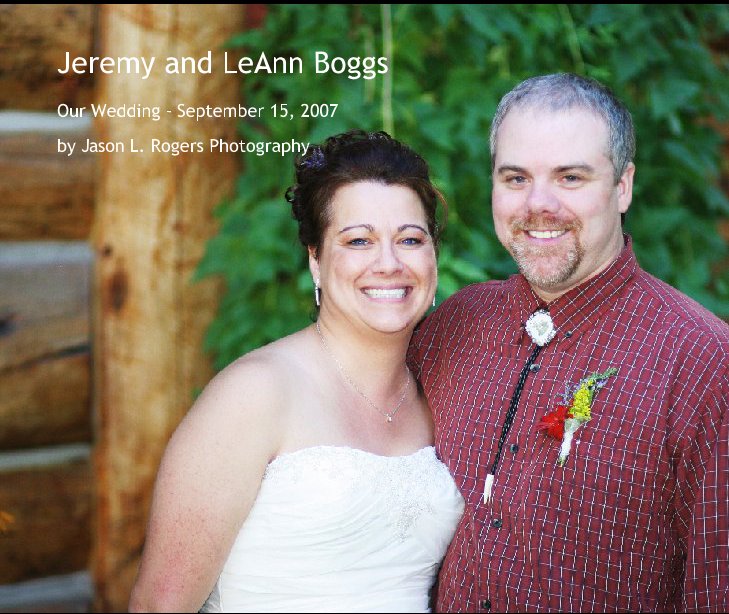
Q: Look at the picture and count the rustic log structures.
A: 1